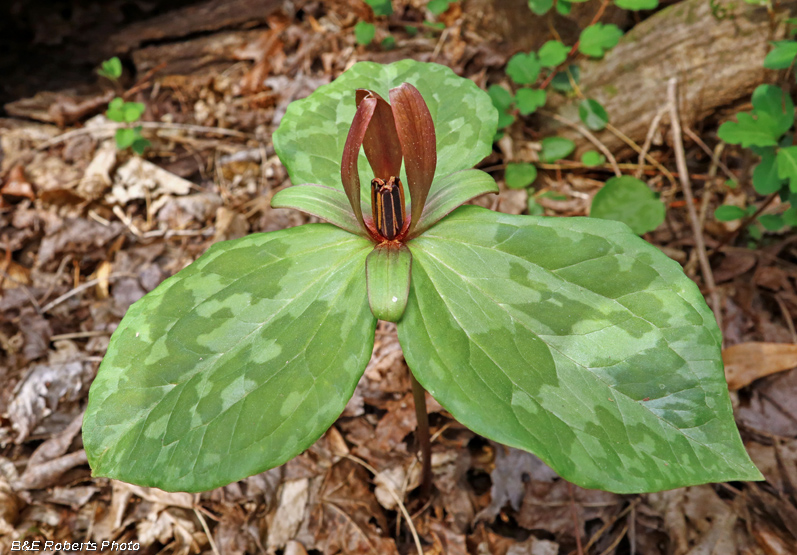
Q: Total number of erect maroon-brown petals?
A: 3